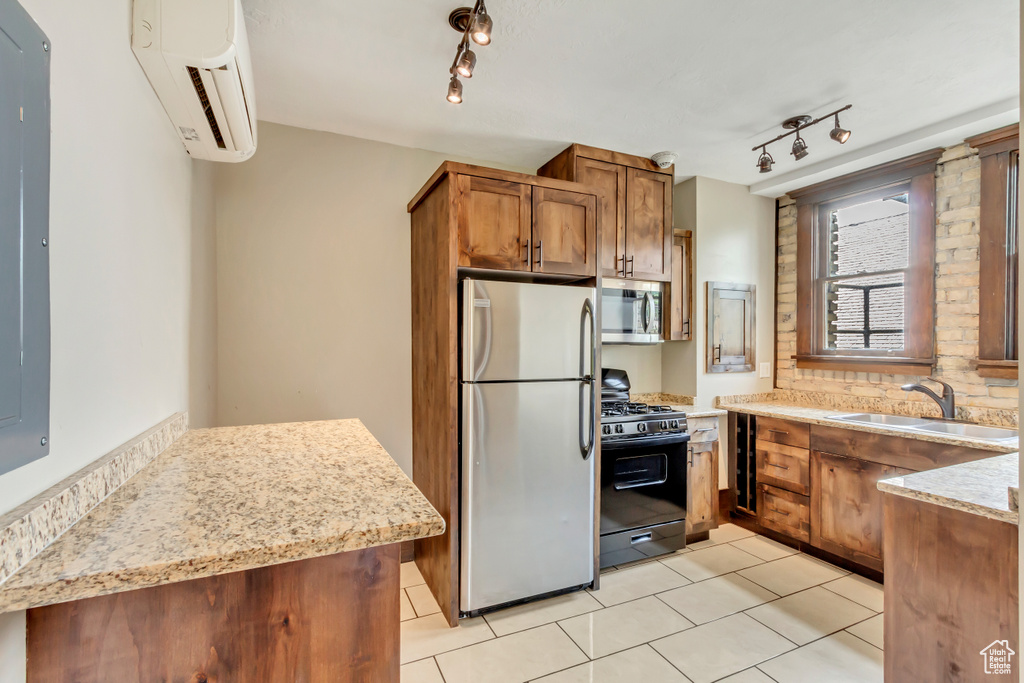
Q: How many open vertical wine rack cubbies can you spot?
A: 2